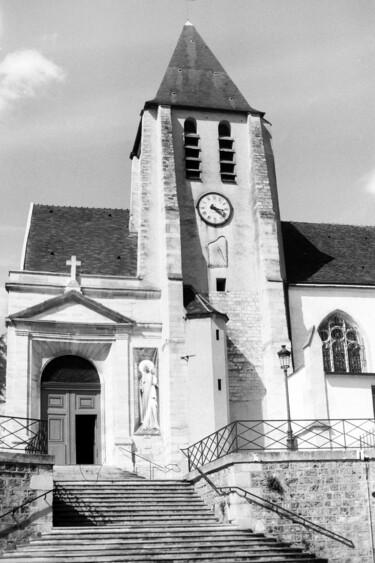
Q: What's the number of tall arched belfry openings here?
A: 2